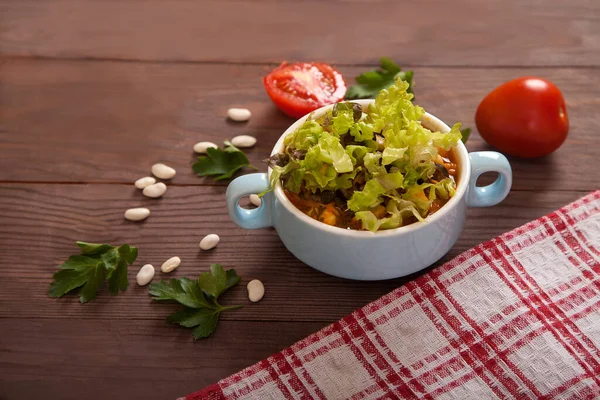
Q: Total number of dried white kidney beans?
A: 12